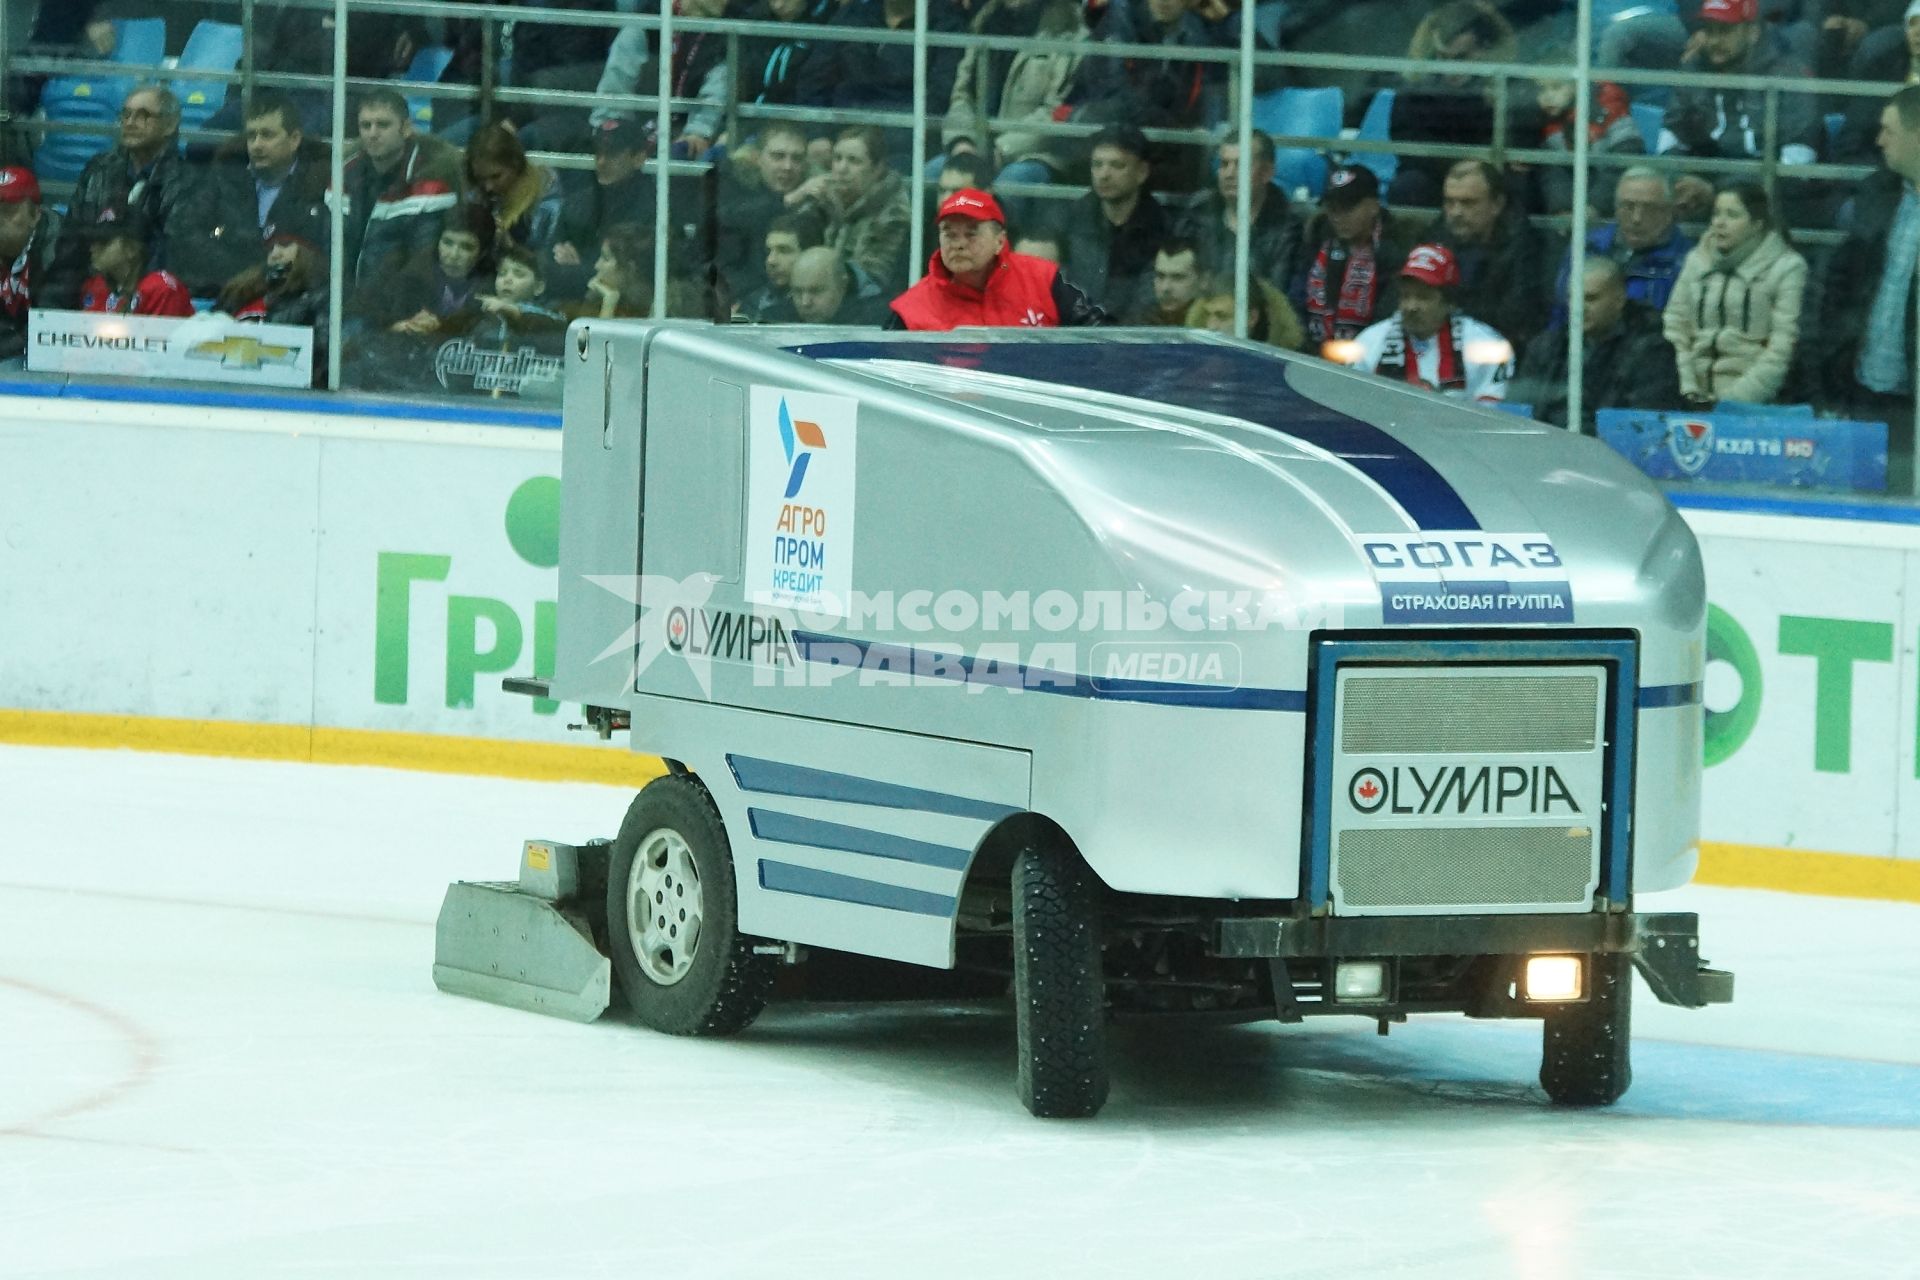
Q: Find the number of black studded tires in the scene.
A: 3